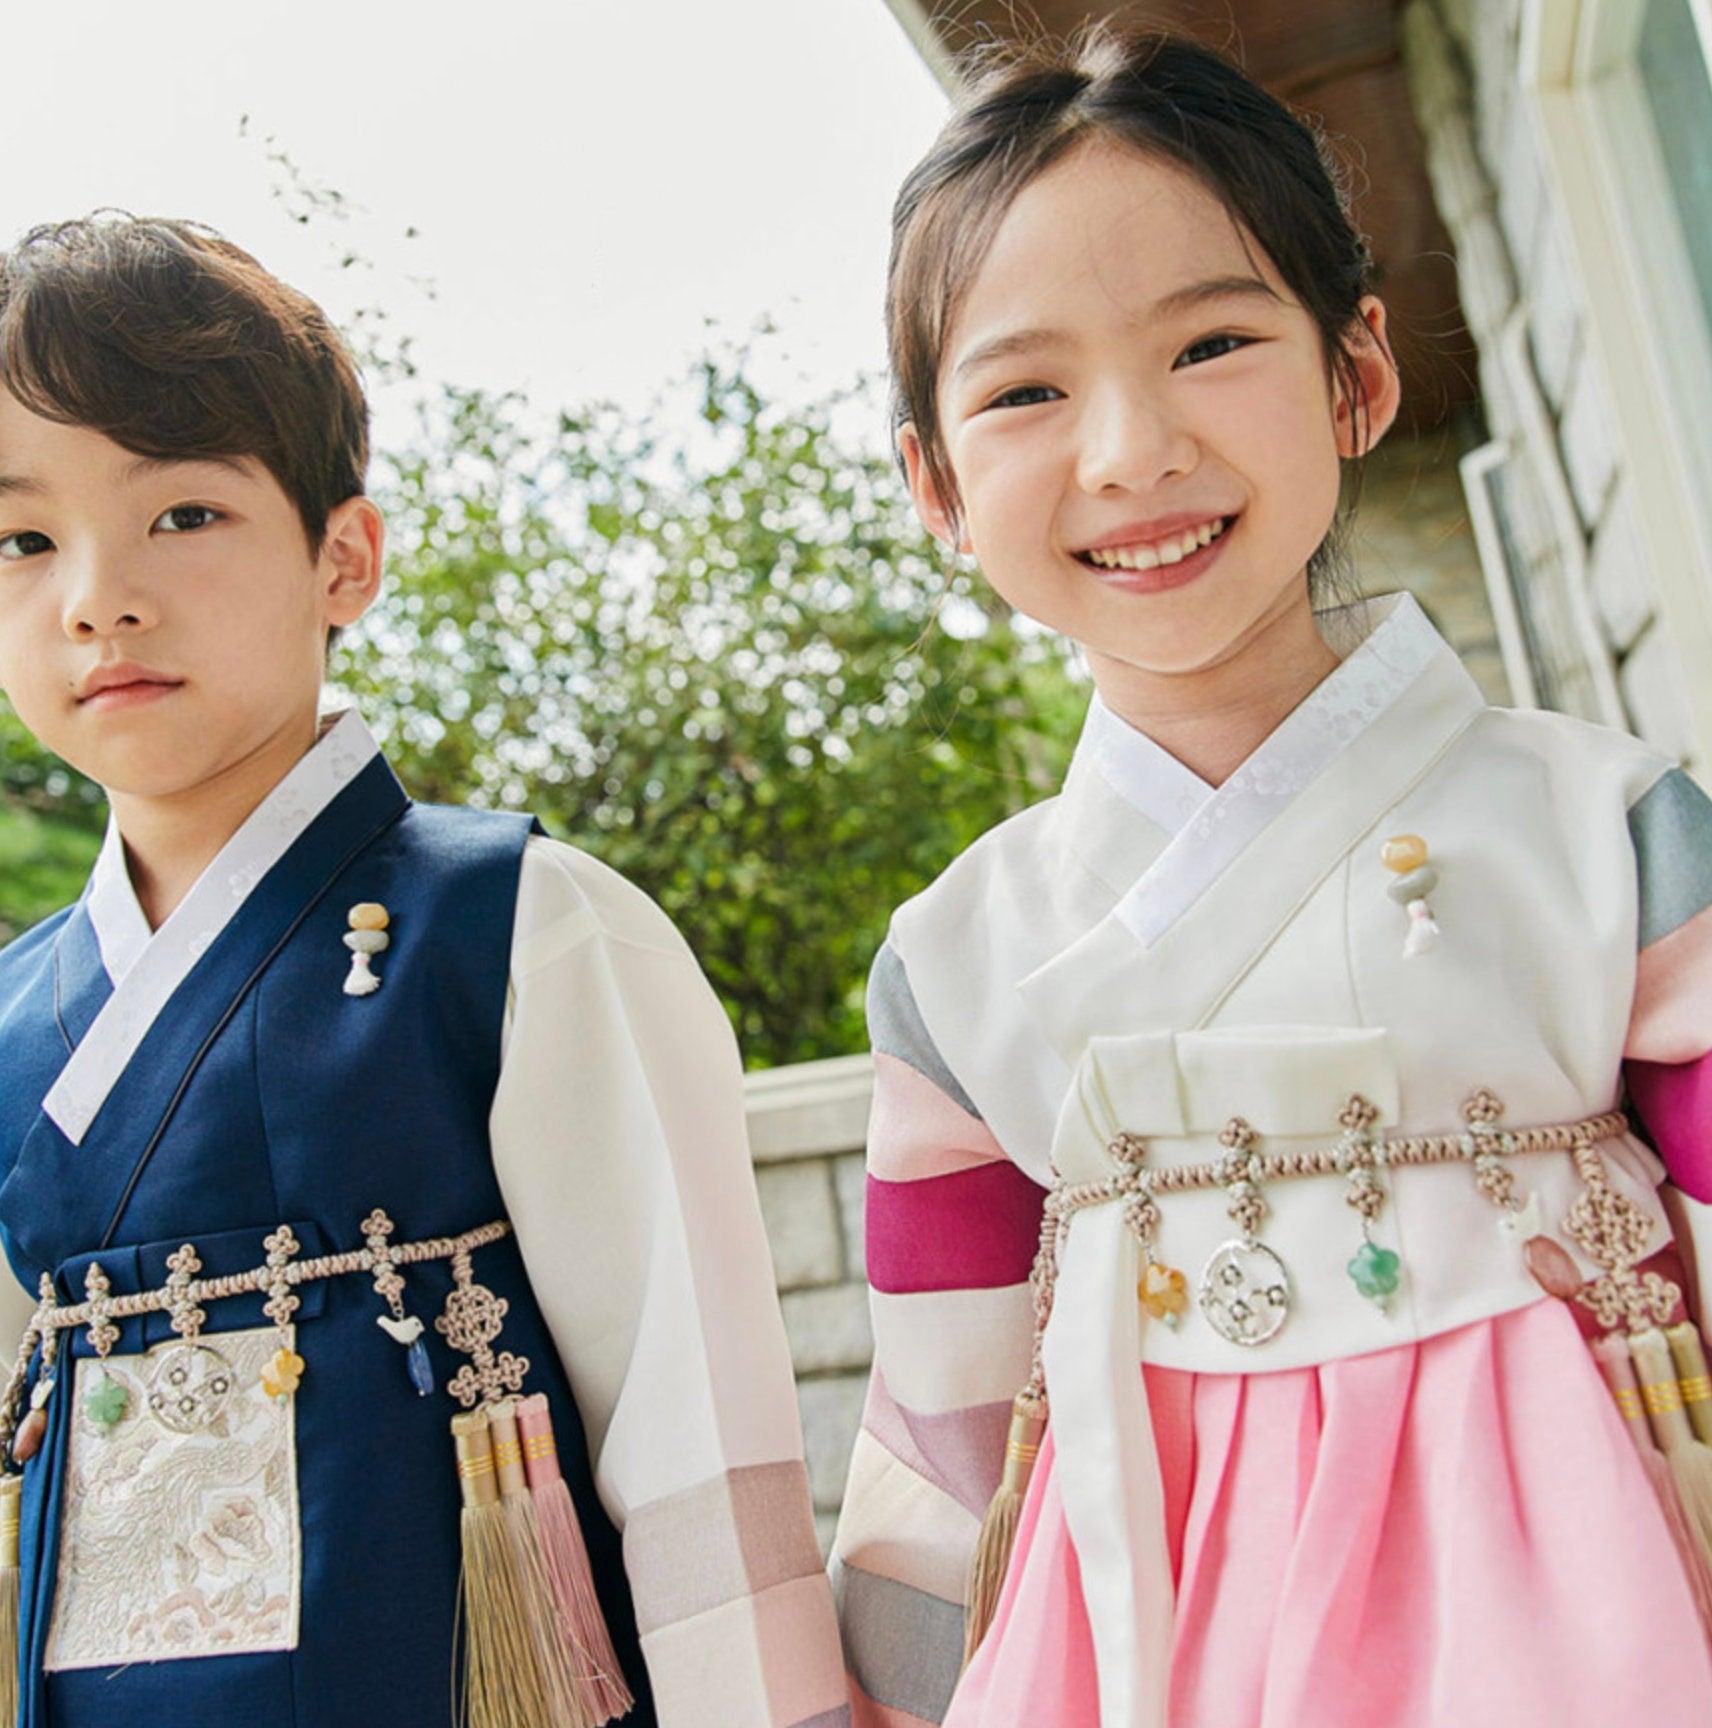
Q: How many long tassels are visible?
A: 8